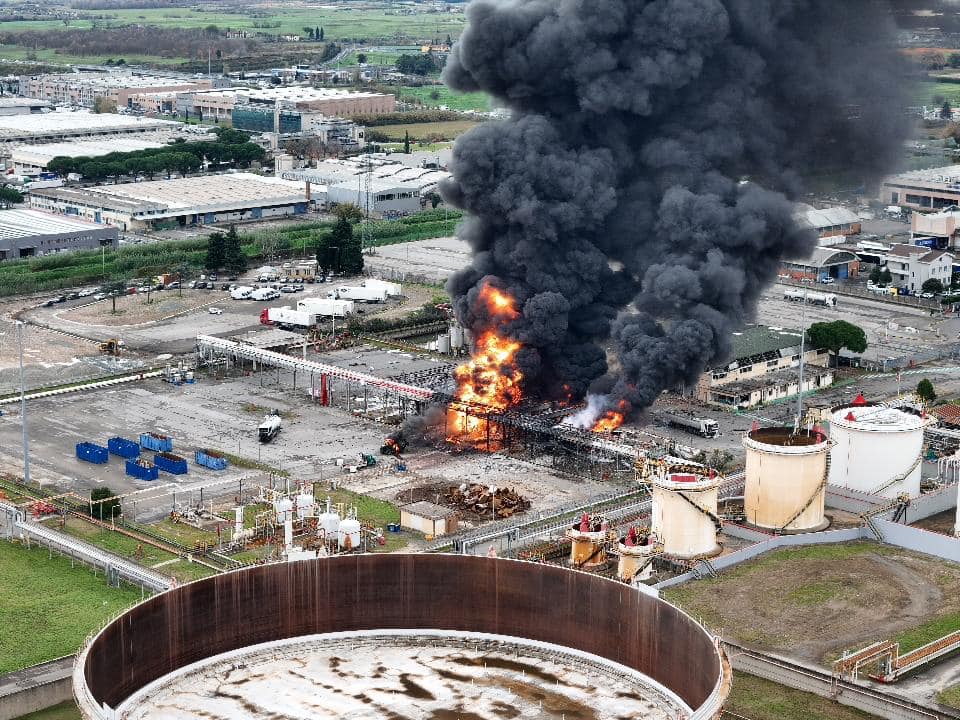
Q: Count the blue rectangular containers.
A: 6